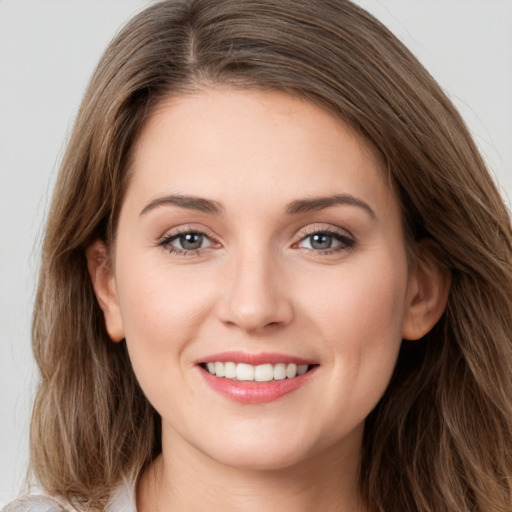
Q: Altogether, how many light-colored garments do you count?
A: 1